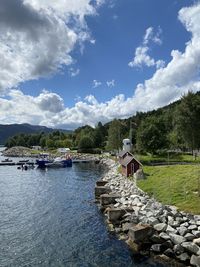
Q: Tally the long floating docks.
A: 1